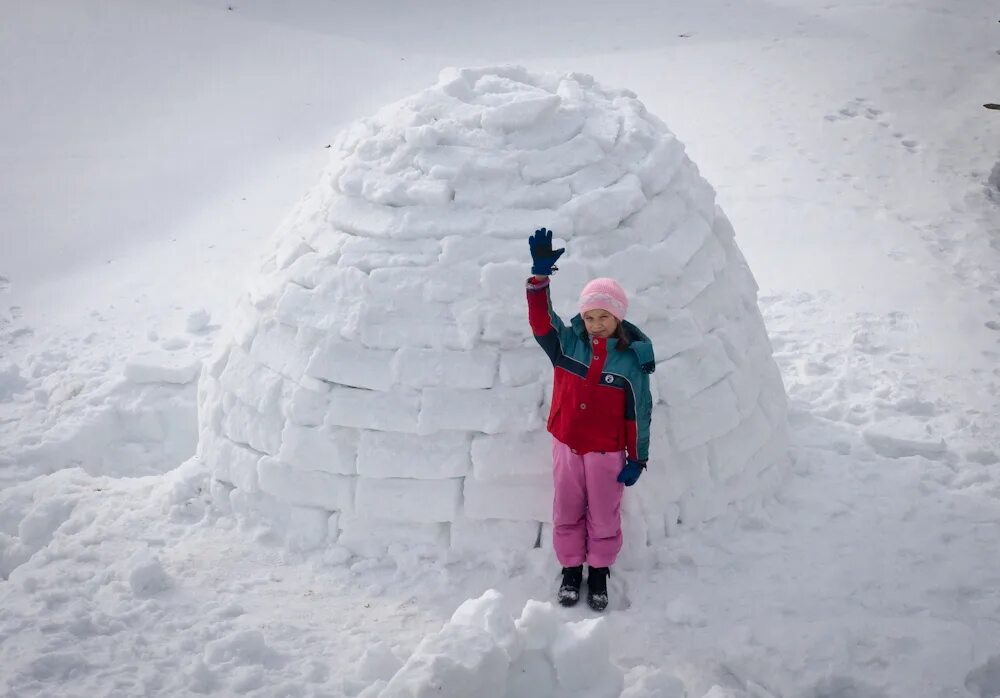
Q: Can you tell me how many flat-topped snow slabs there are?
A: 2